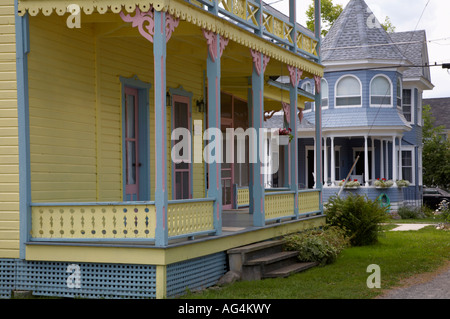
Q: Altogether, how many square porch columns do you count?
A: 5